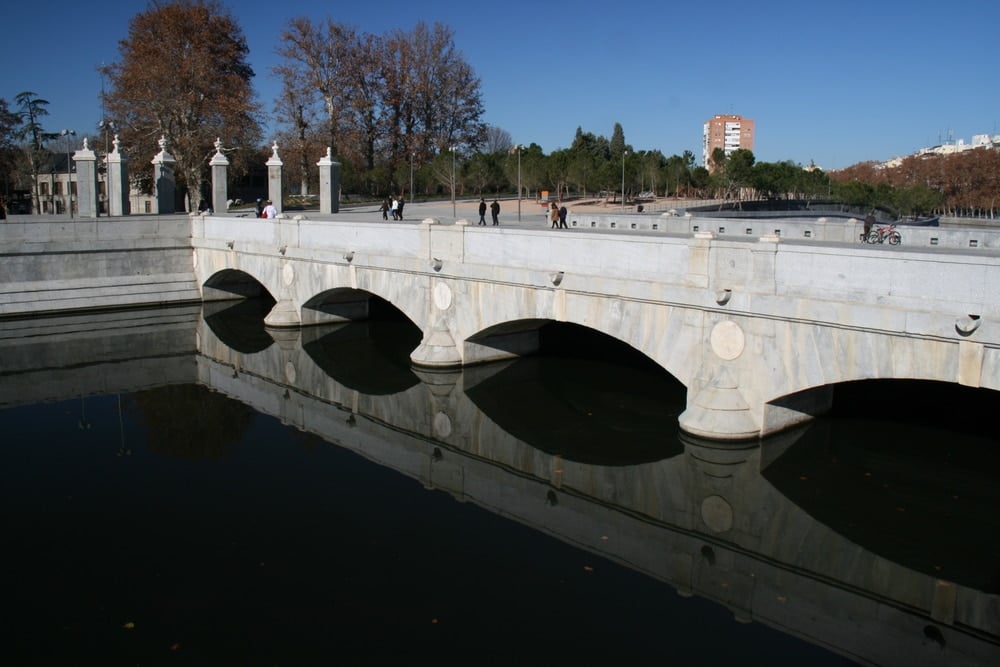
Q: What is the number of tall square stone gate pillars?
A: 6